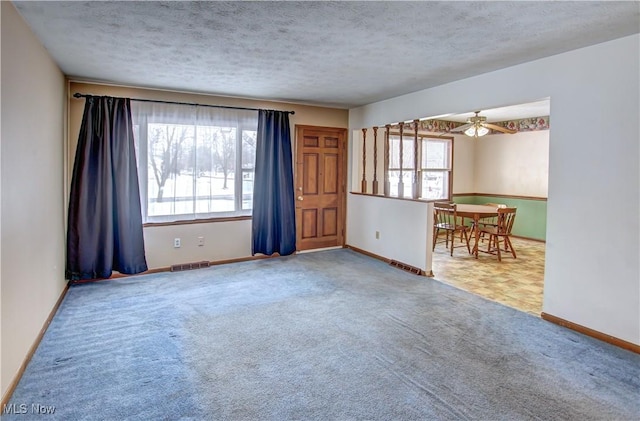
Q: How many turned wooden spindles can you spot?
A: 5